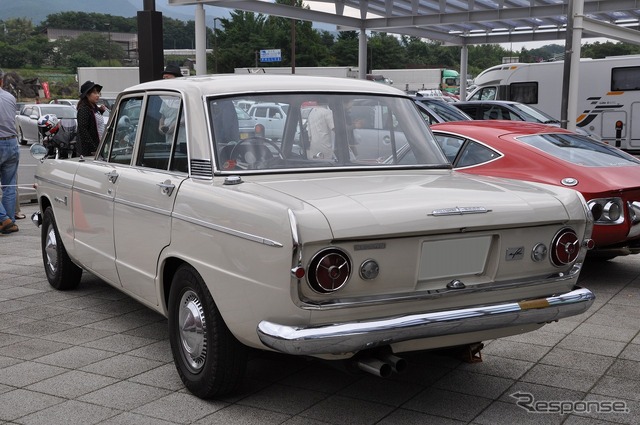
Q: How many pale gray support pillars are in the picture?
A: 4